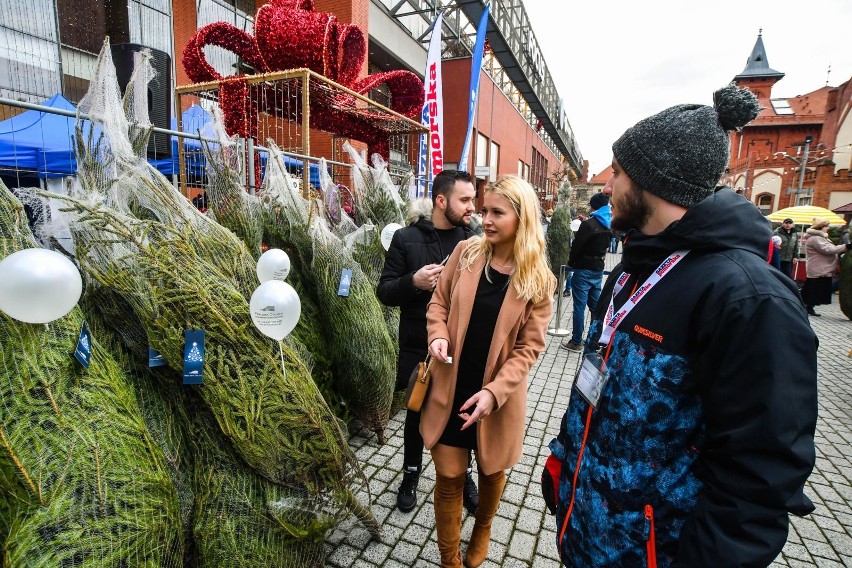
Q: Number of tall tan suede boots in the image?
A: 2